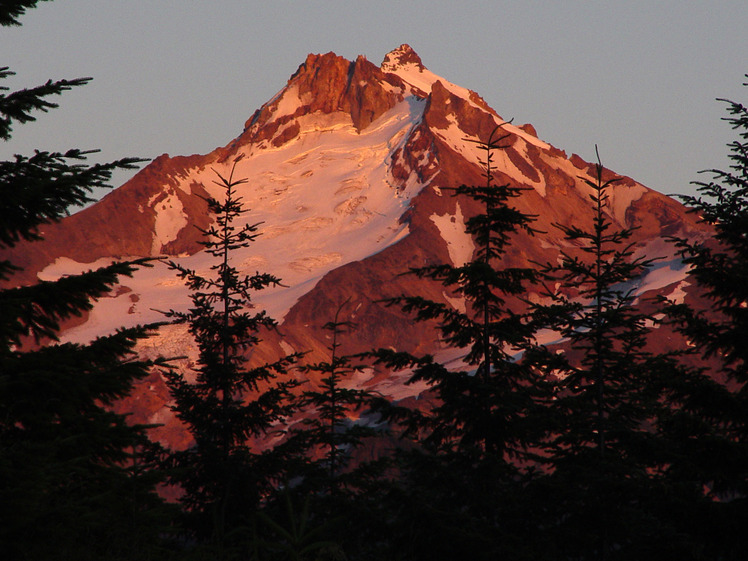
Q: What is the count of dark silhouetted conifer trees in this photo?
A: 6